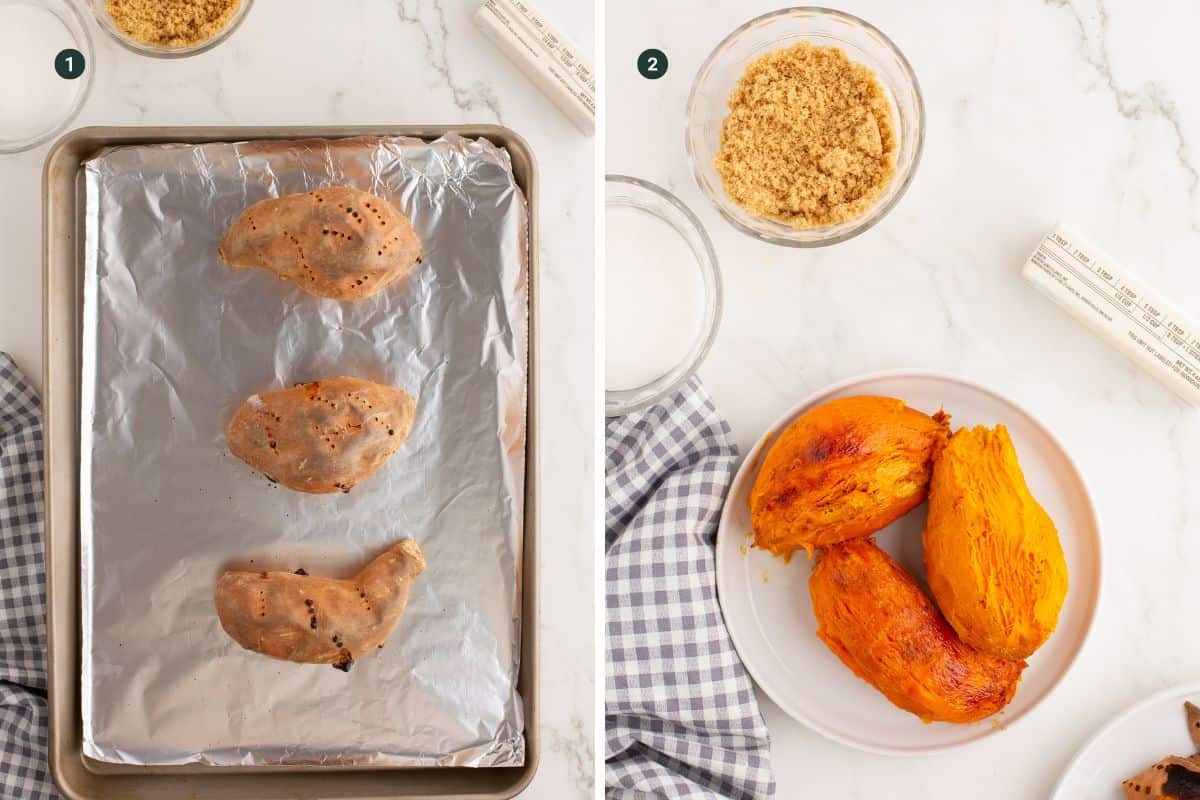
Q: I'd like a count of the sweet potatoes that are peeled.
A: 3